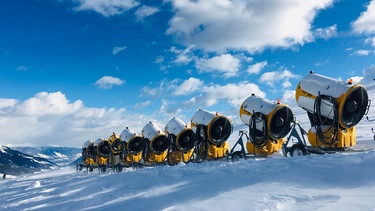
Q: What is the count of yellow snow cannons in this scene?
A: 9